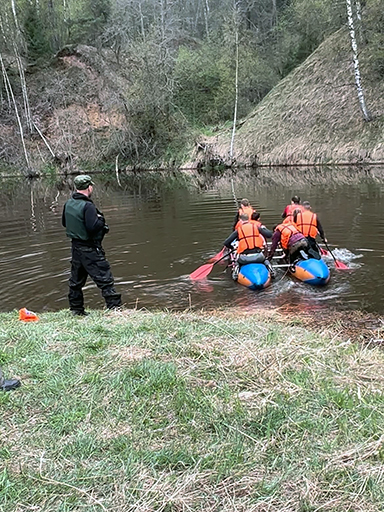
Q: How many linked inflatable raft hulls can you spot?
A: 2